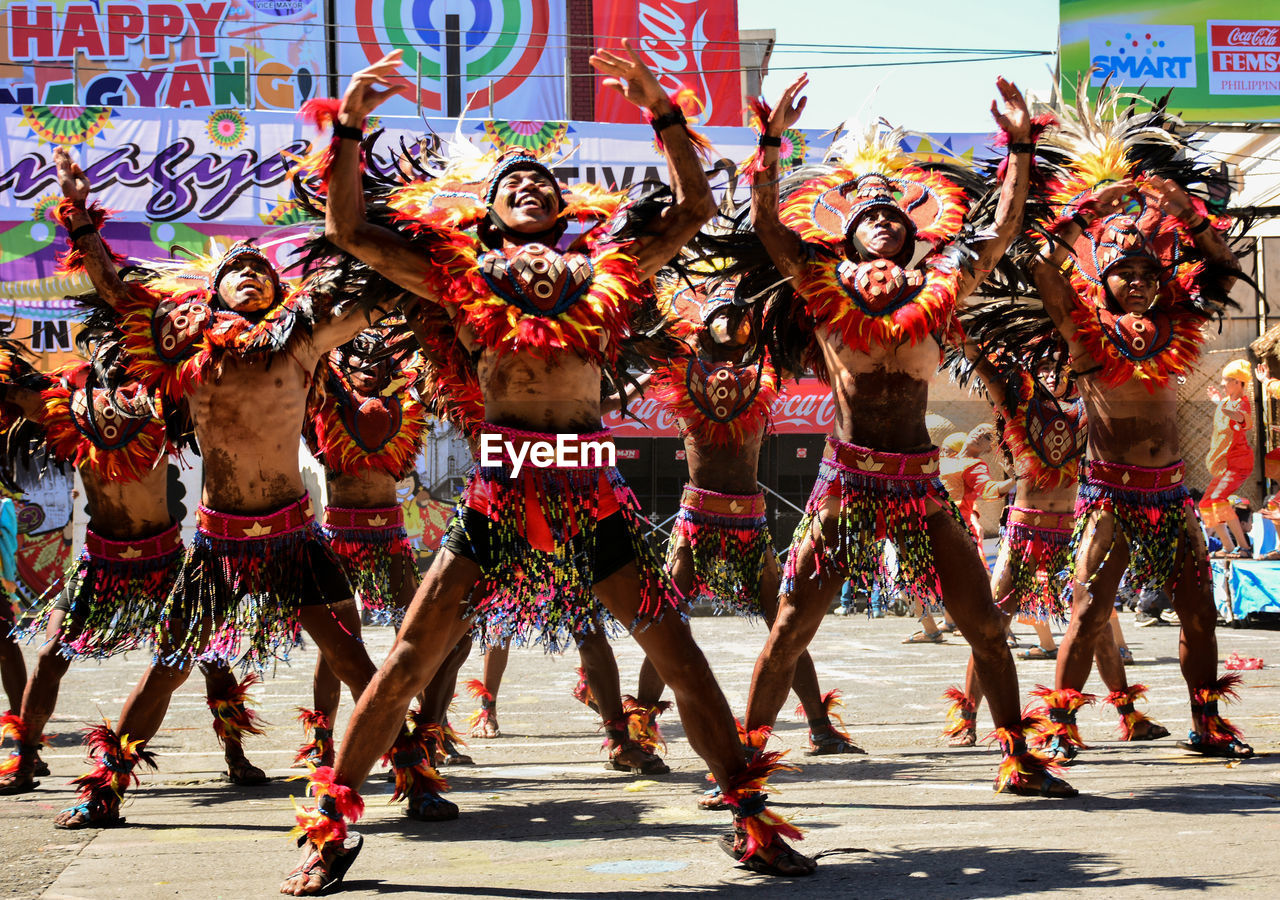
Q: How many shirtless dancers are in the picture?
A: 8